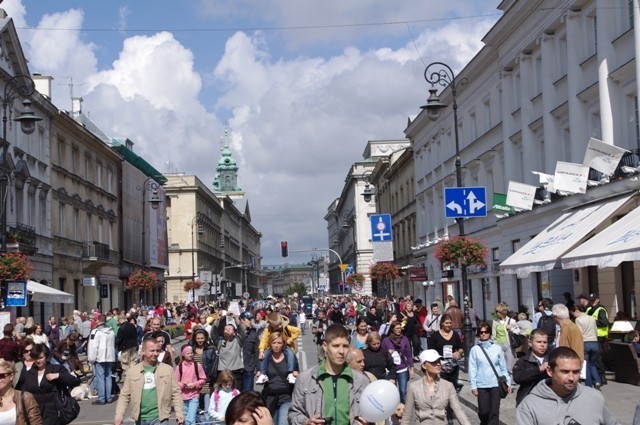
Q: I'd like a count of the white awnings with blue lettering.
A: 2